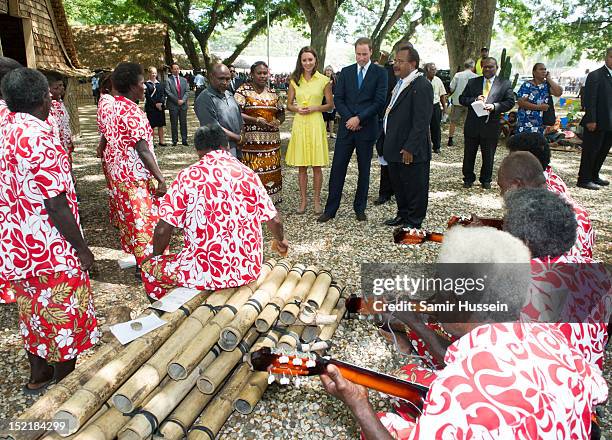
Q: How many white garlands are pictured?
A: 1